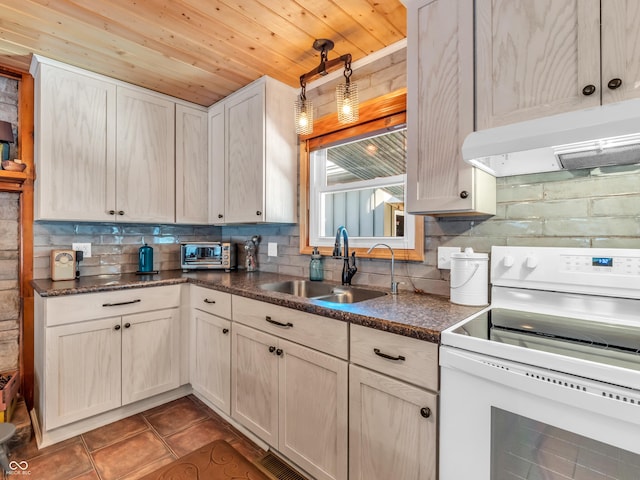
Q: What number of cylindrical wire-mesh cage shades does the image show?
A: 2